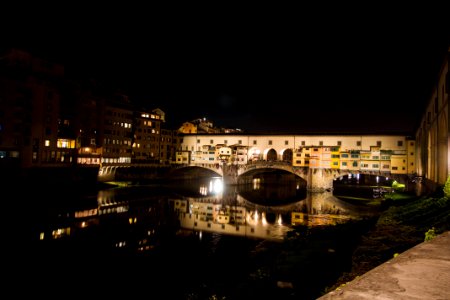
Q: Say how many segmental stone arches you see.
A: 3